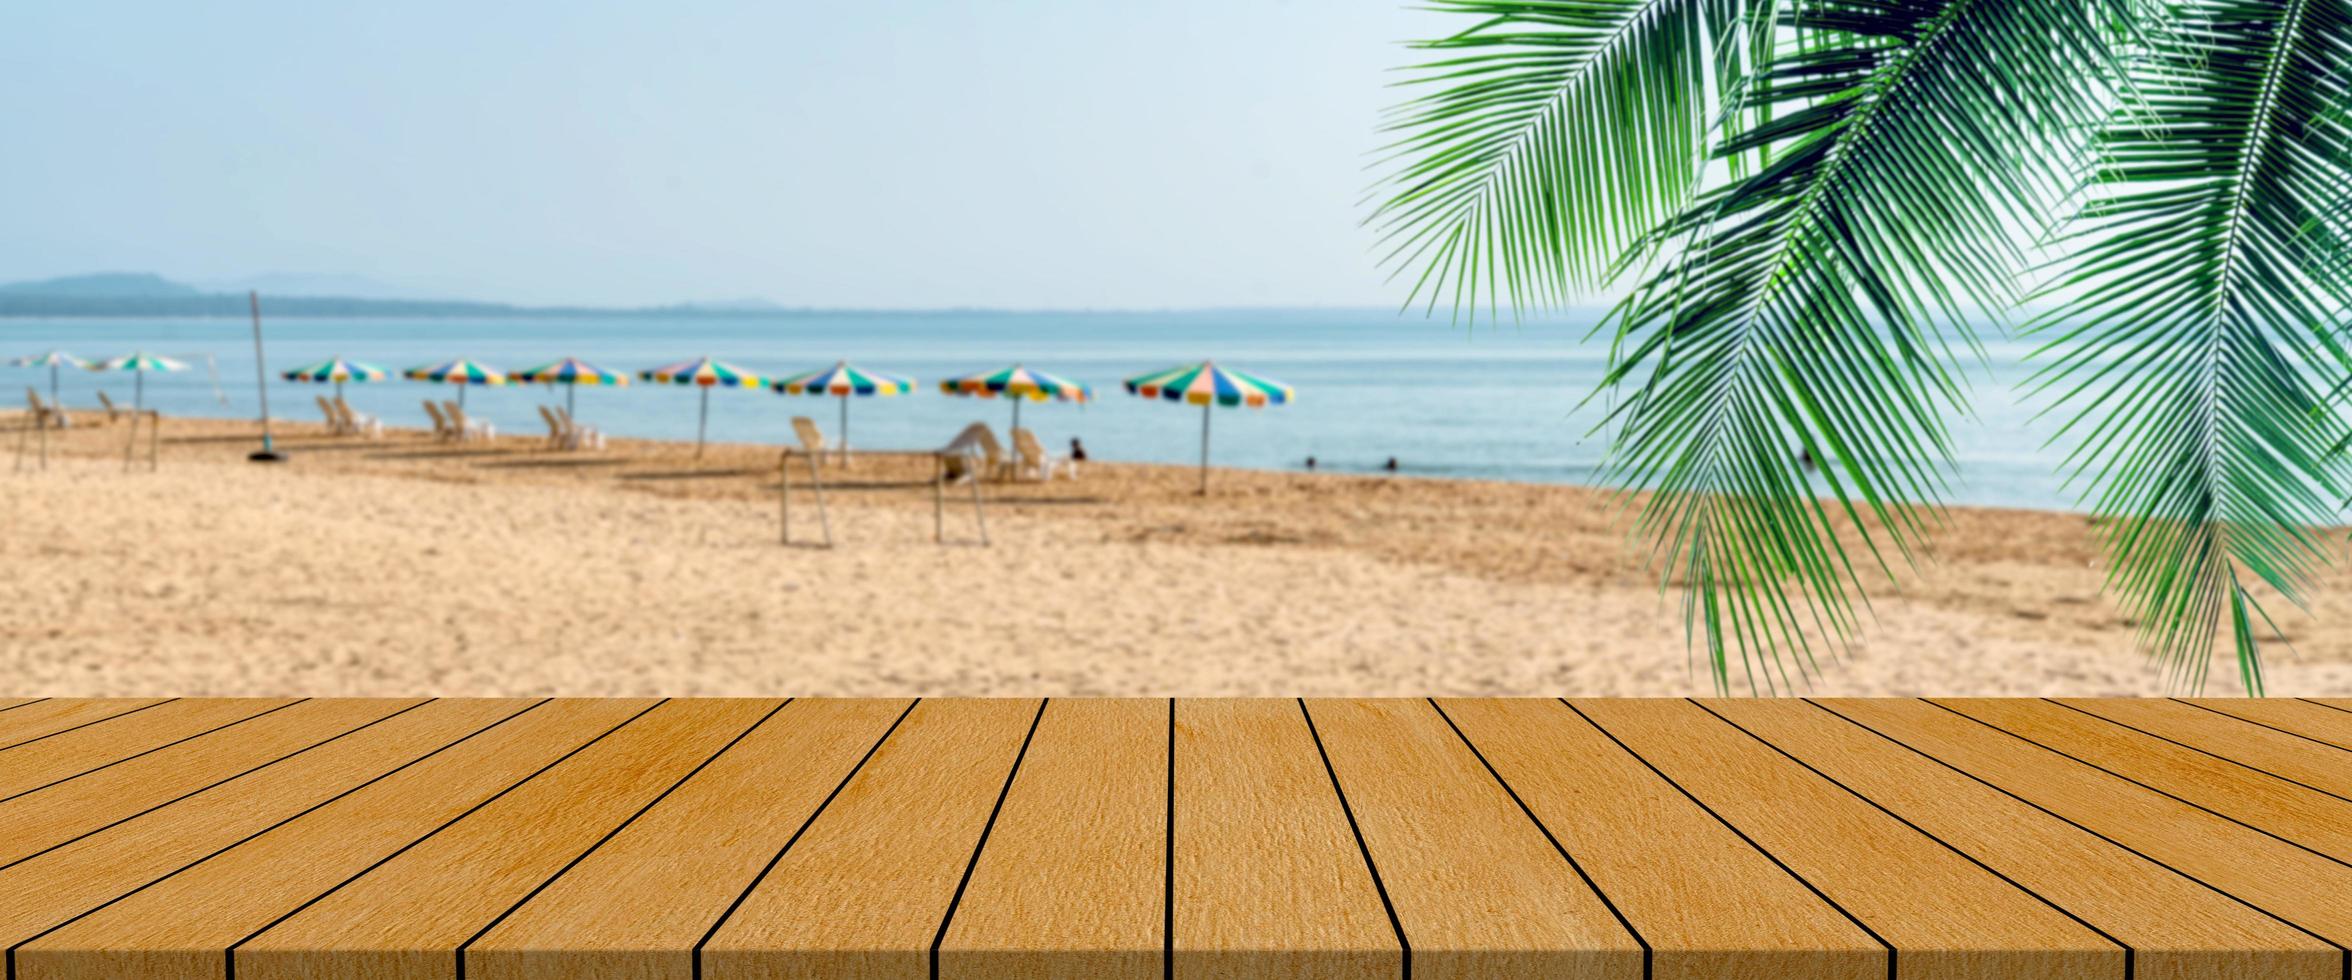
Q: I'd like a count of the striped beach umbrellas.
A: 9